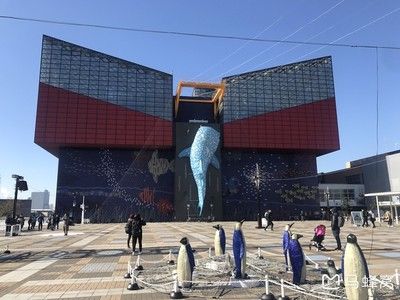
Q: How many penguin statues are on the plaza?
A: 7